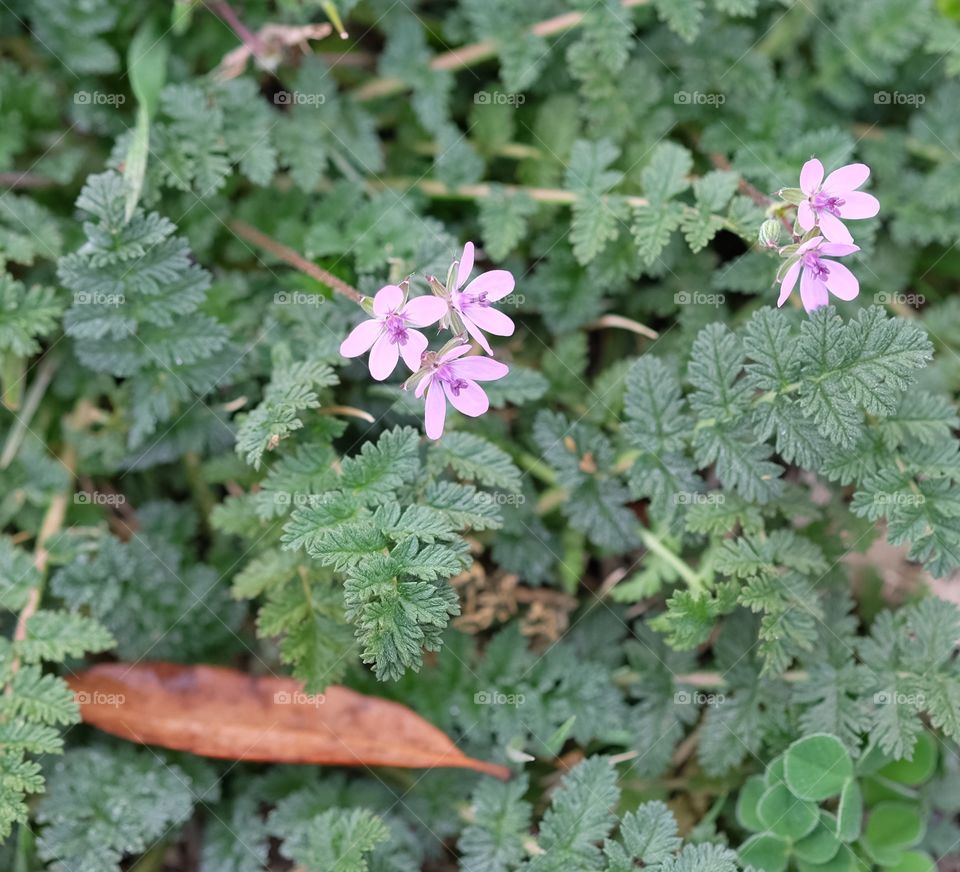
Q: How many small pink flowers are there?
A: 5